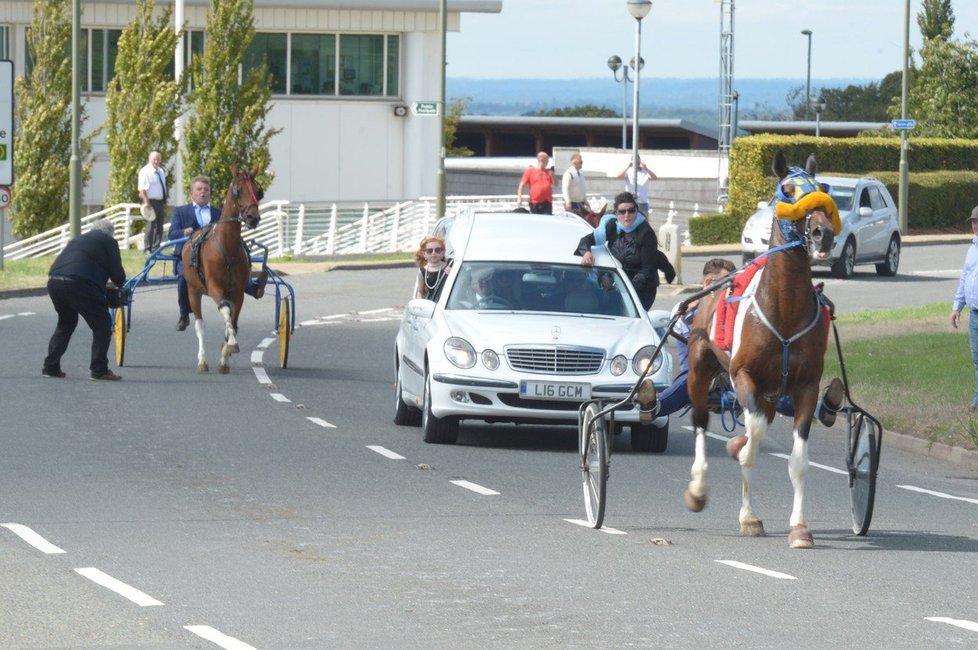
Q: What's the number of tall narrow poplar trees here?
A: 3